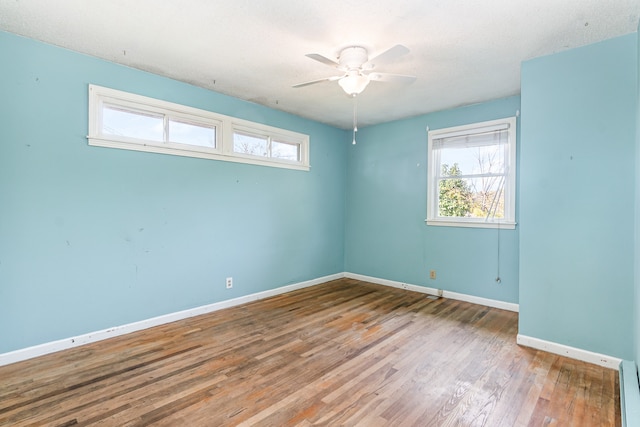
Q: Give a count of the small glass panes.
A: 4